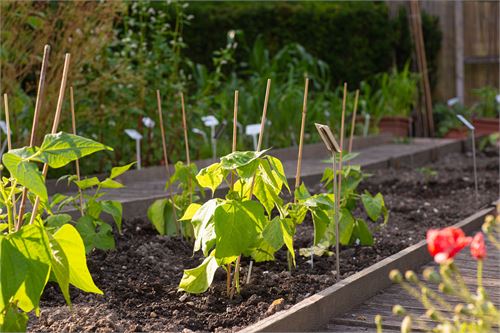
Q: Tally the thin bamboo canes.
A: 11